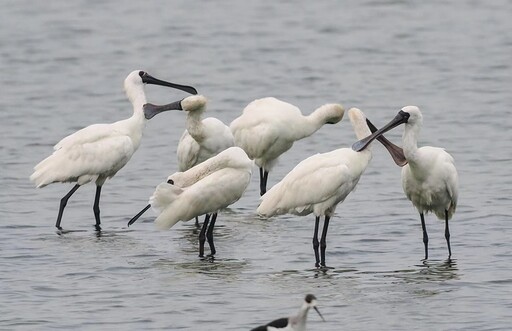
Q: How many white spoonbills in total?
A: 6